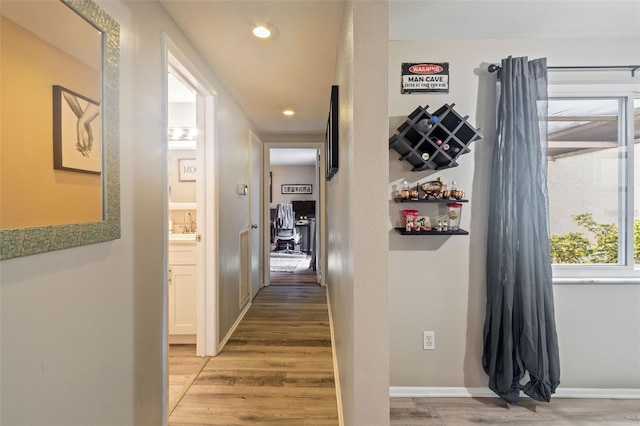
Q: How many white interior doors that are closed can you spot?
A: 1